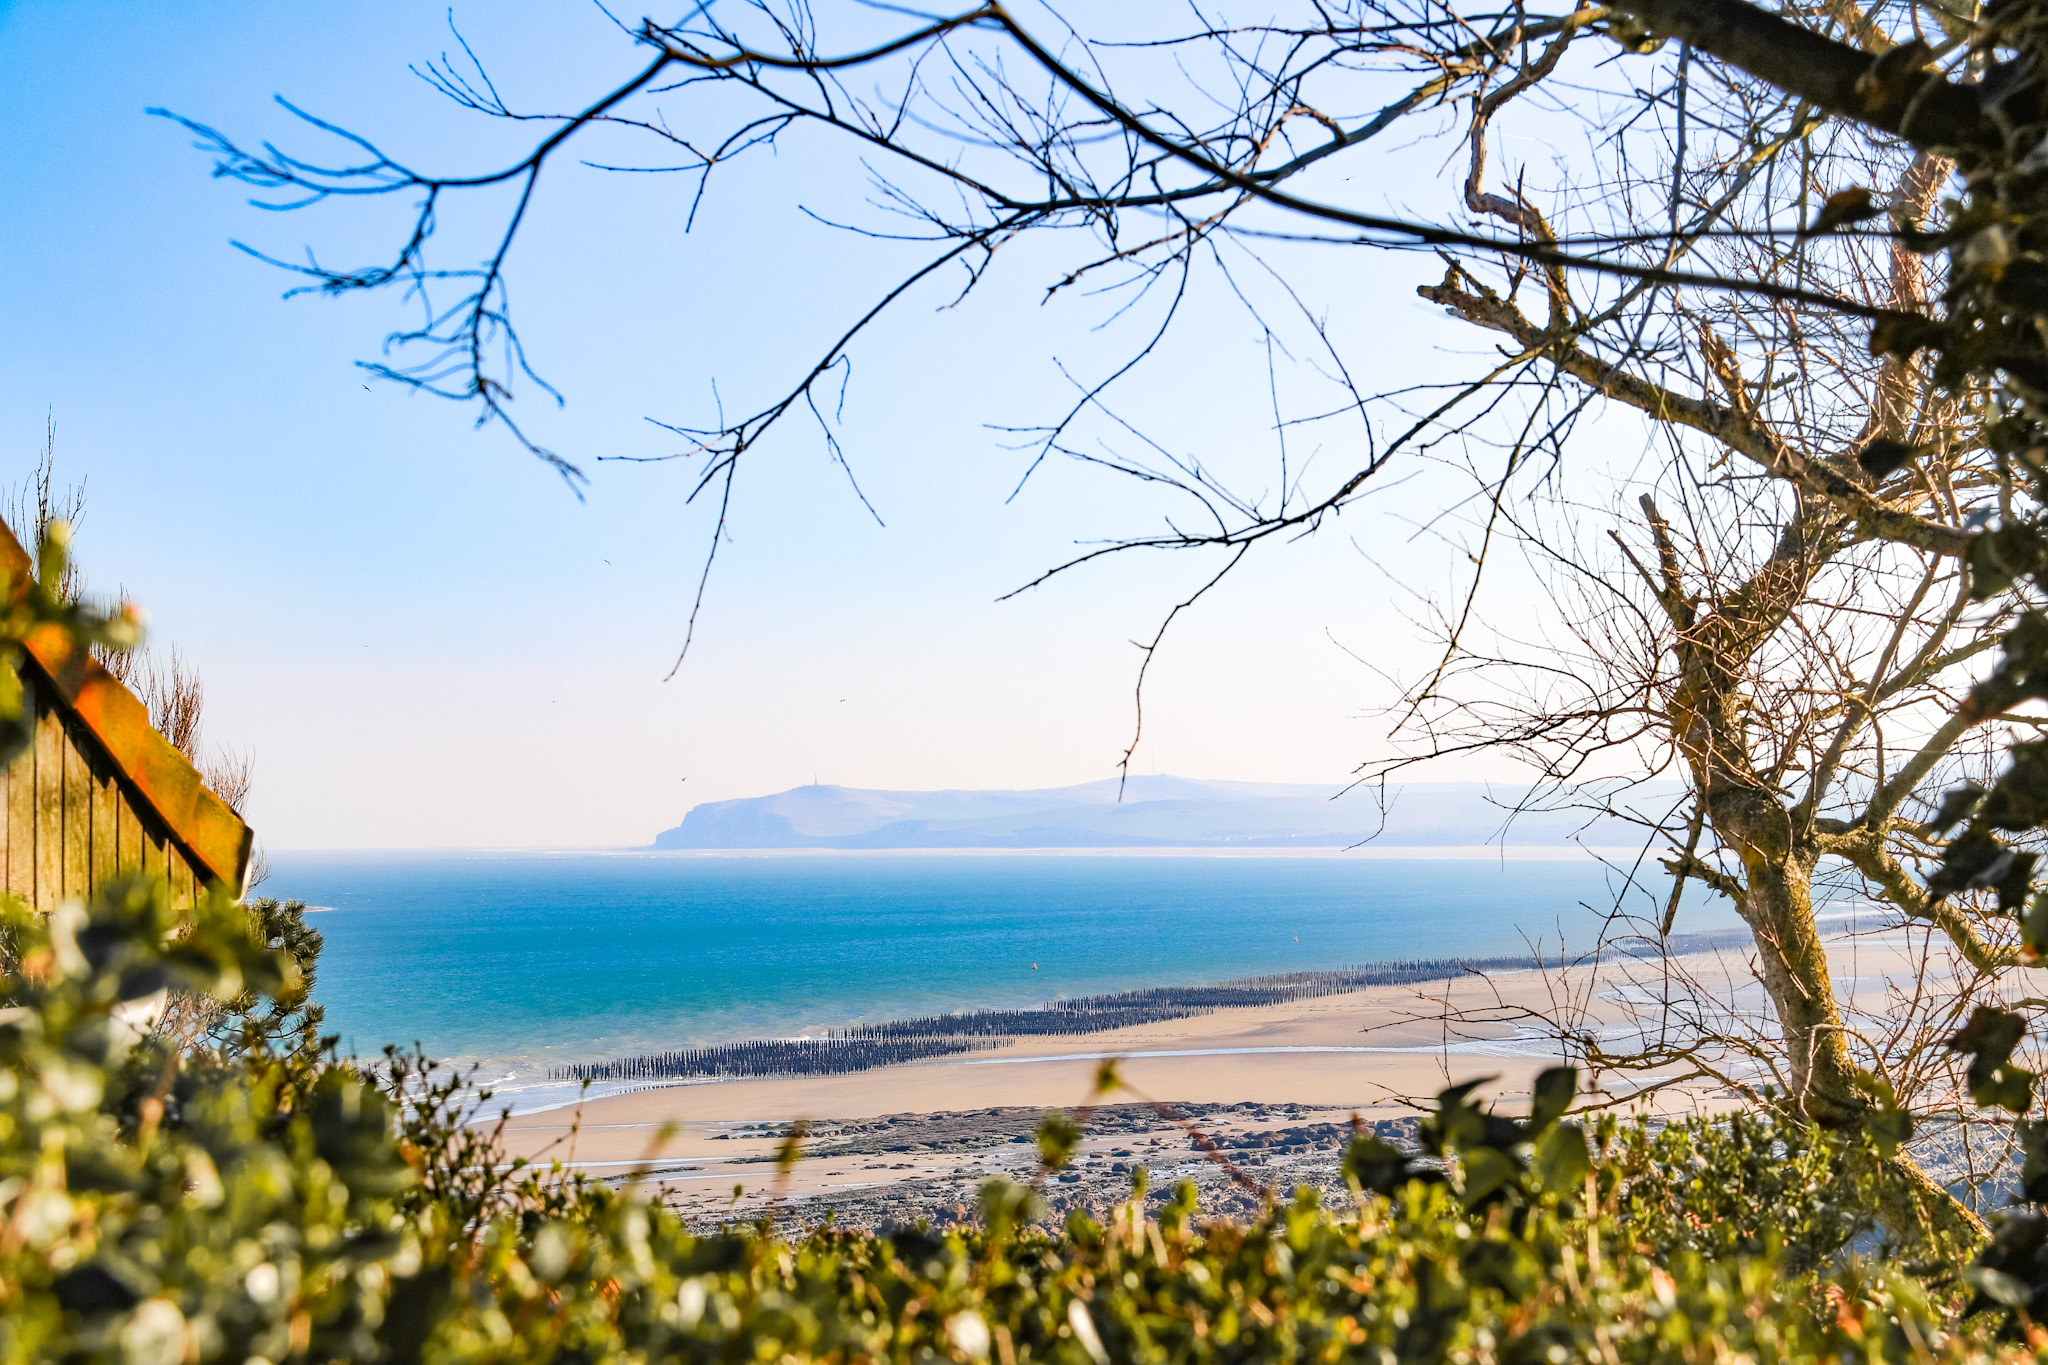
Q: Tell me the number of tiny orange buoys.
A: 2